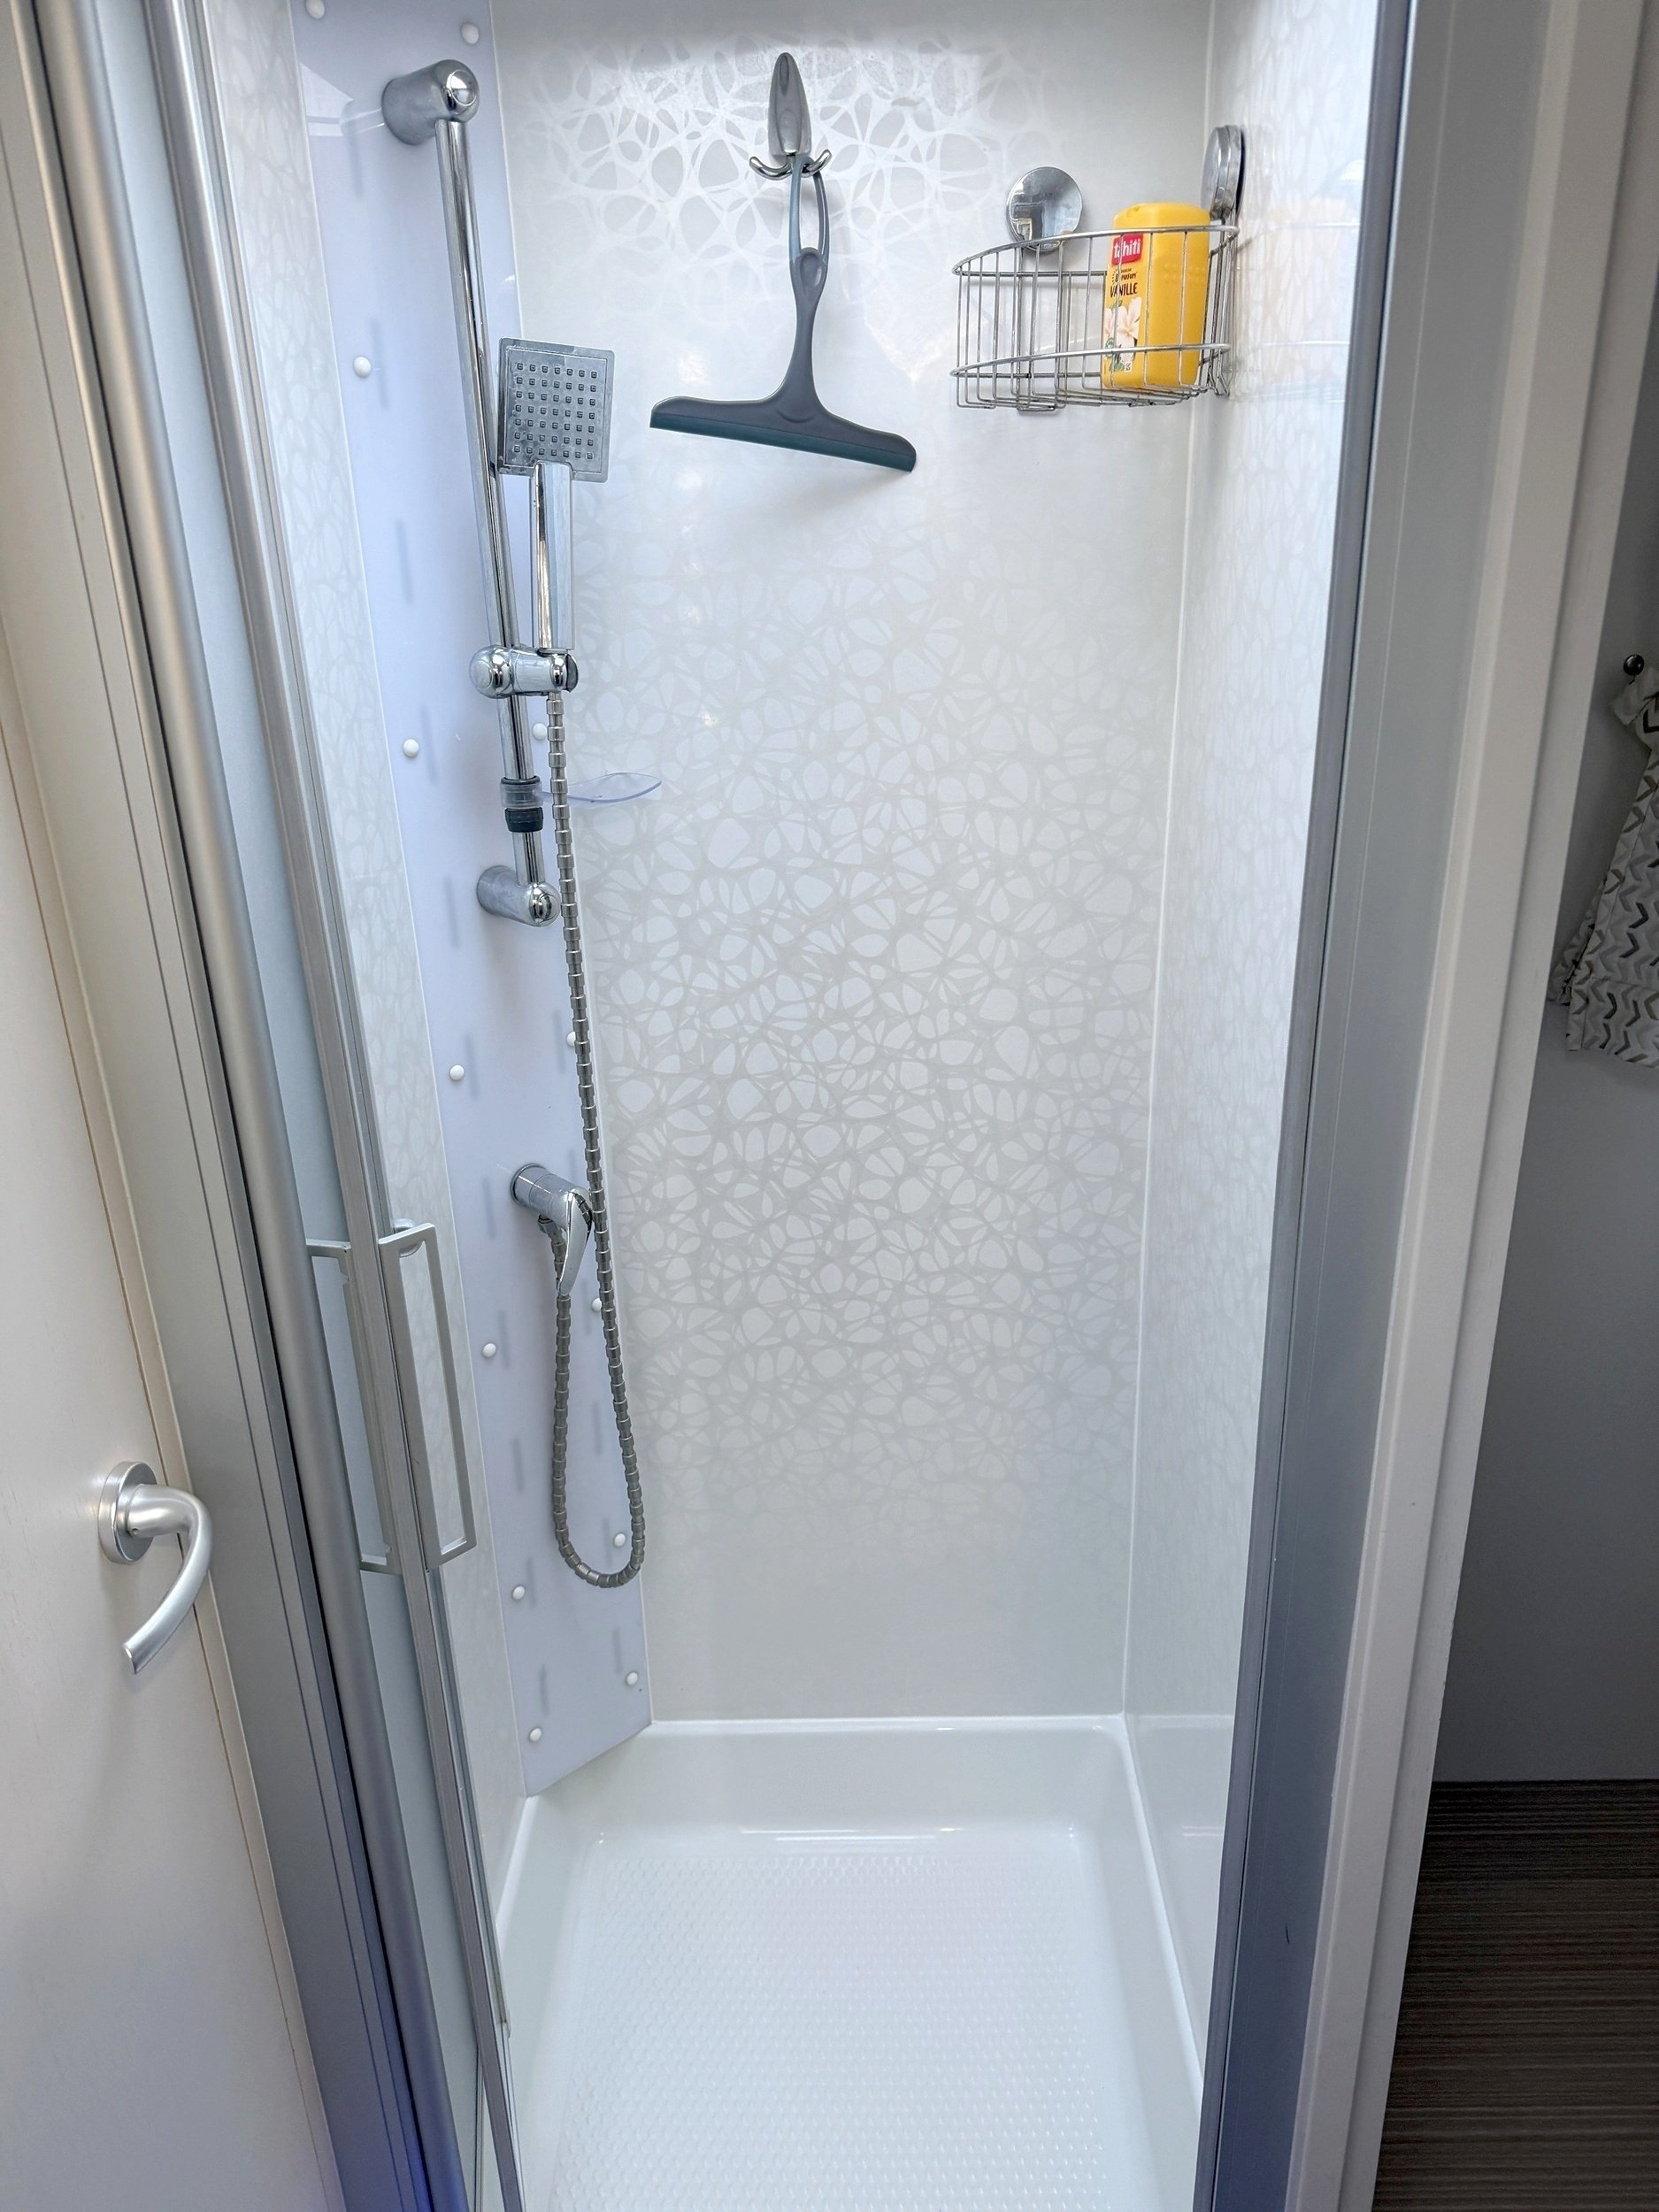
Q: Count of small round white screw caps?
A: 13